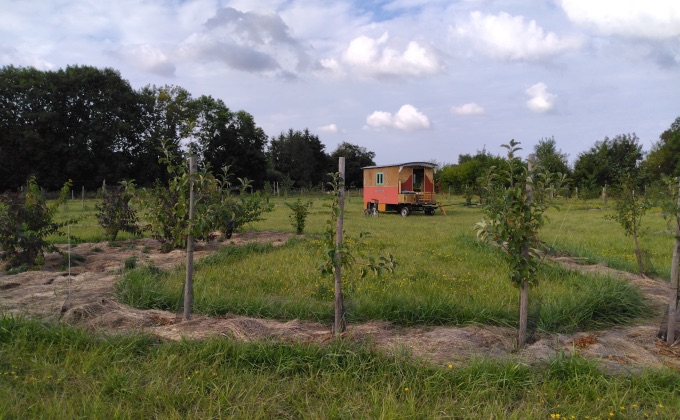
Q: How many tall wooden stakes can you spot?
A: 4